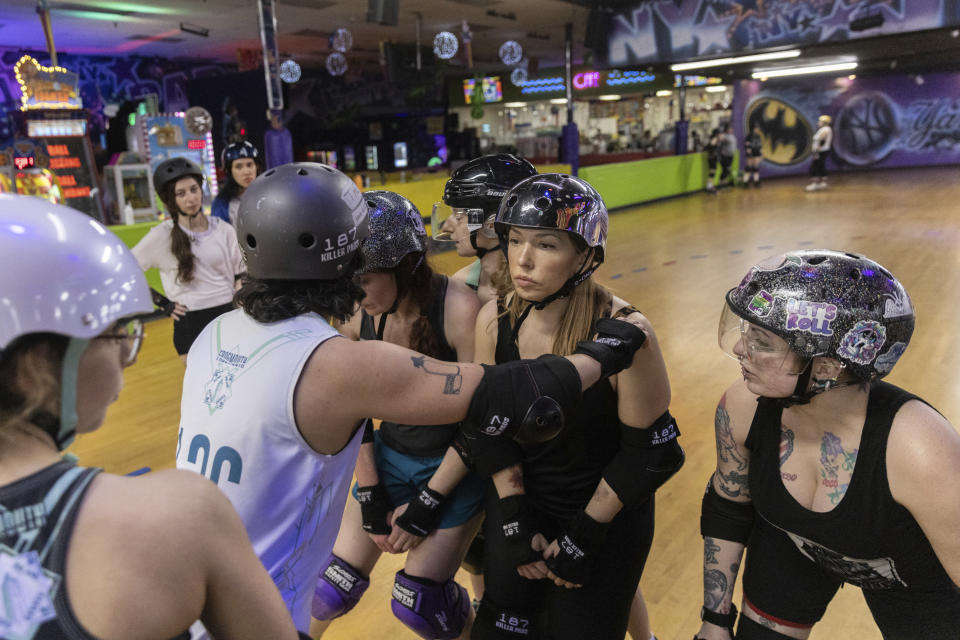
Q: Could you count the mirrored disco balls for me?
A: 6